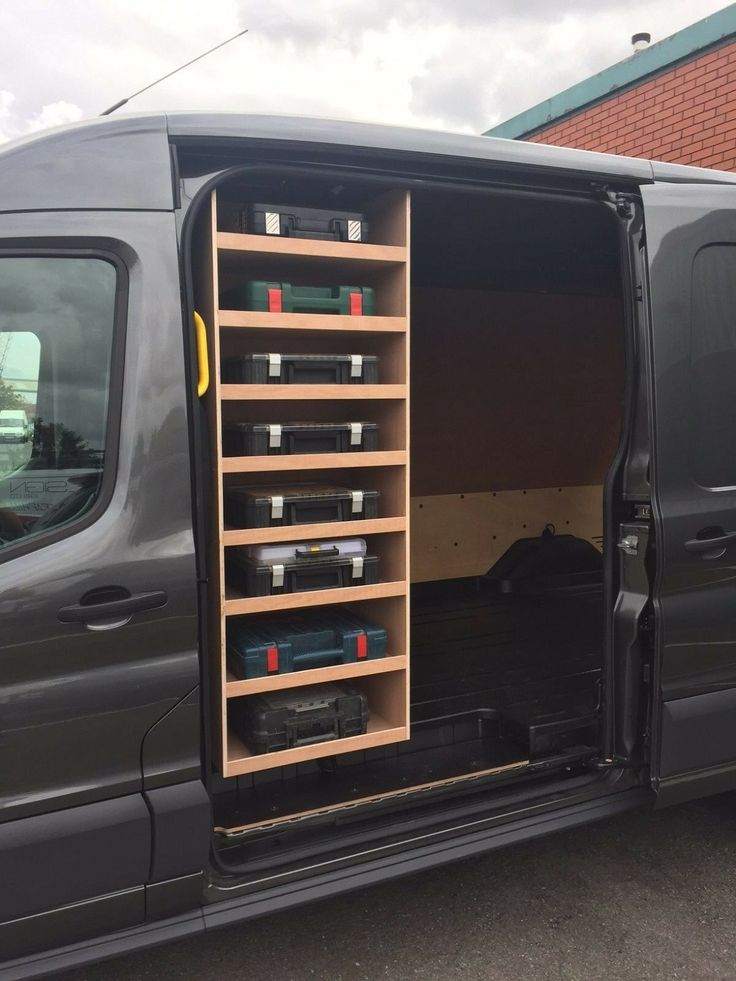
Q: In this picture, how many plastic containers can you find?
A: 9